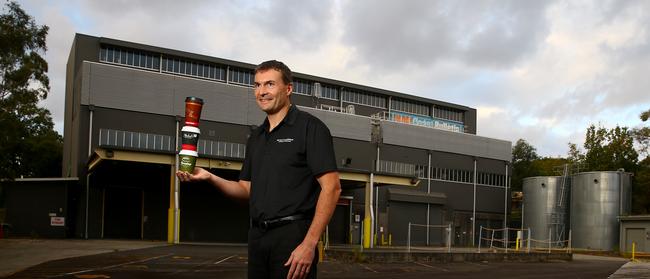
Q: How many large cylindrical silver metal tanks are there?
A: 2